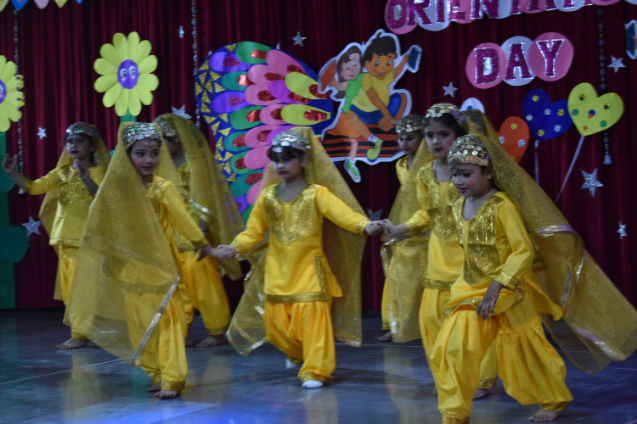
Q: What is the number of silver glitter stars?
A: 10